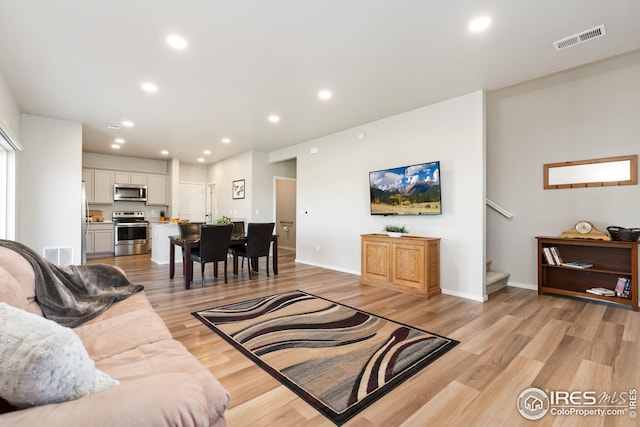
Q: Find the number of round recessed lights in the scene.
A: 12